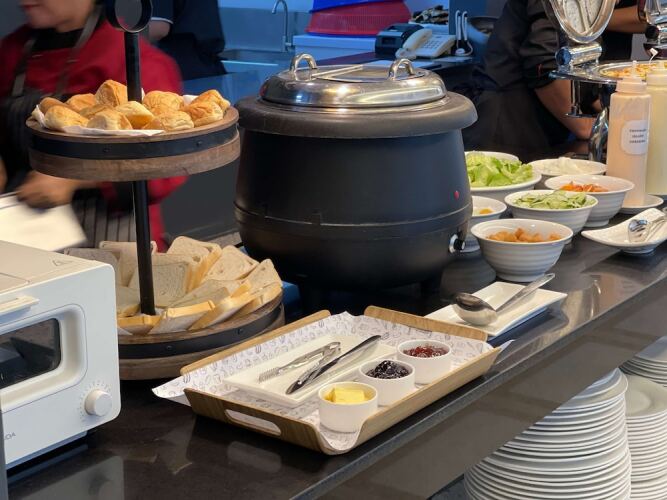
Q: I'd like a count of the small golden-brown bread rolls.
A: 11